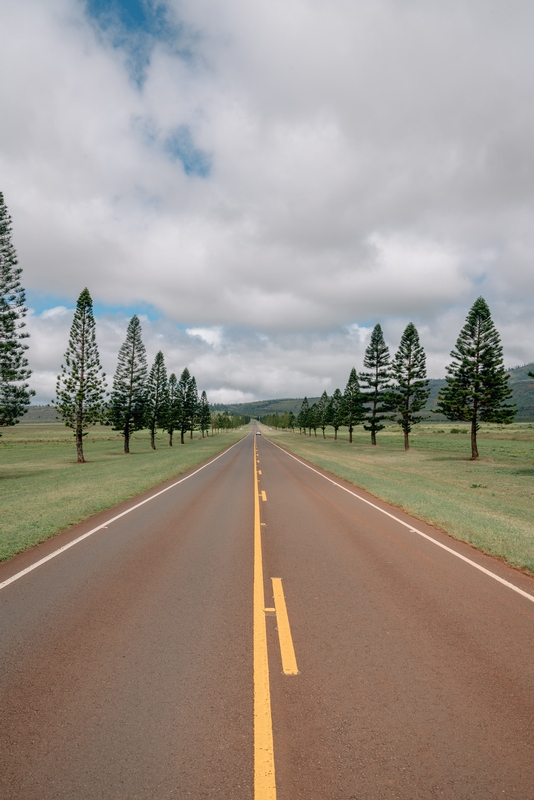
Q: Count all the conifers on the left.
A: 8